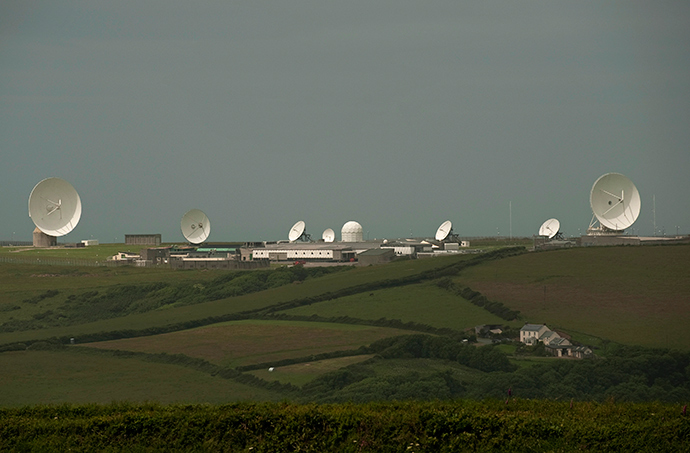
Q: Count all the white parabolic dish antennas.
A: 7